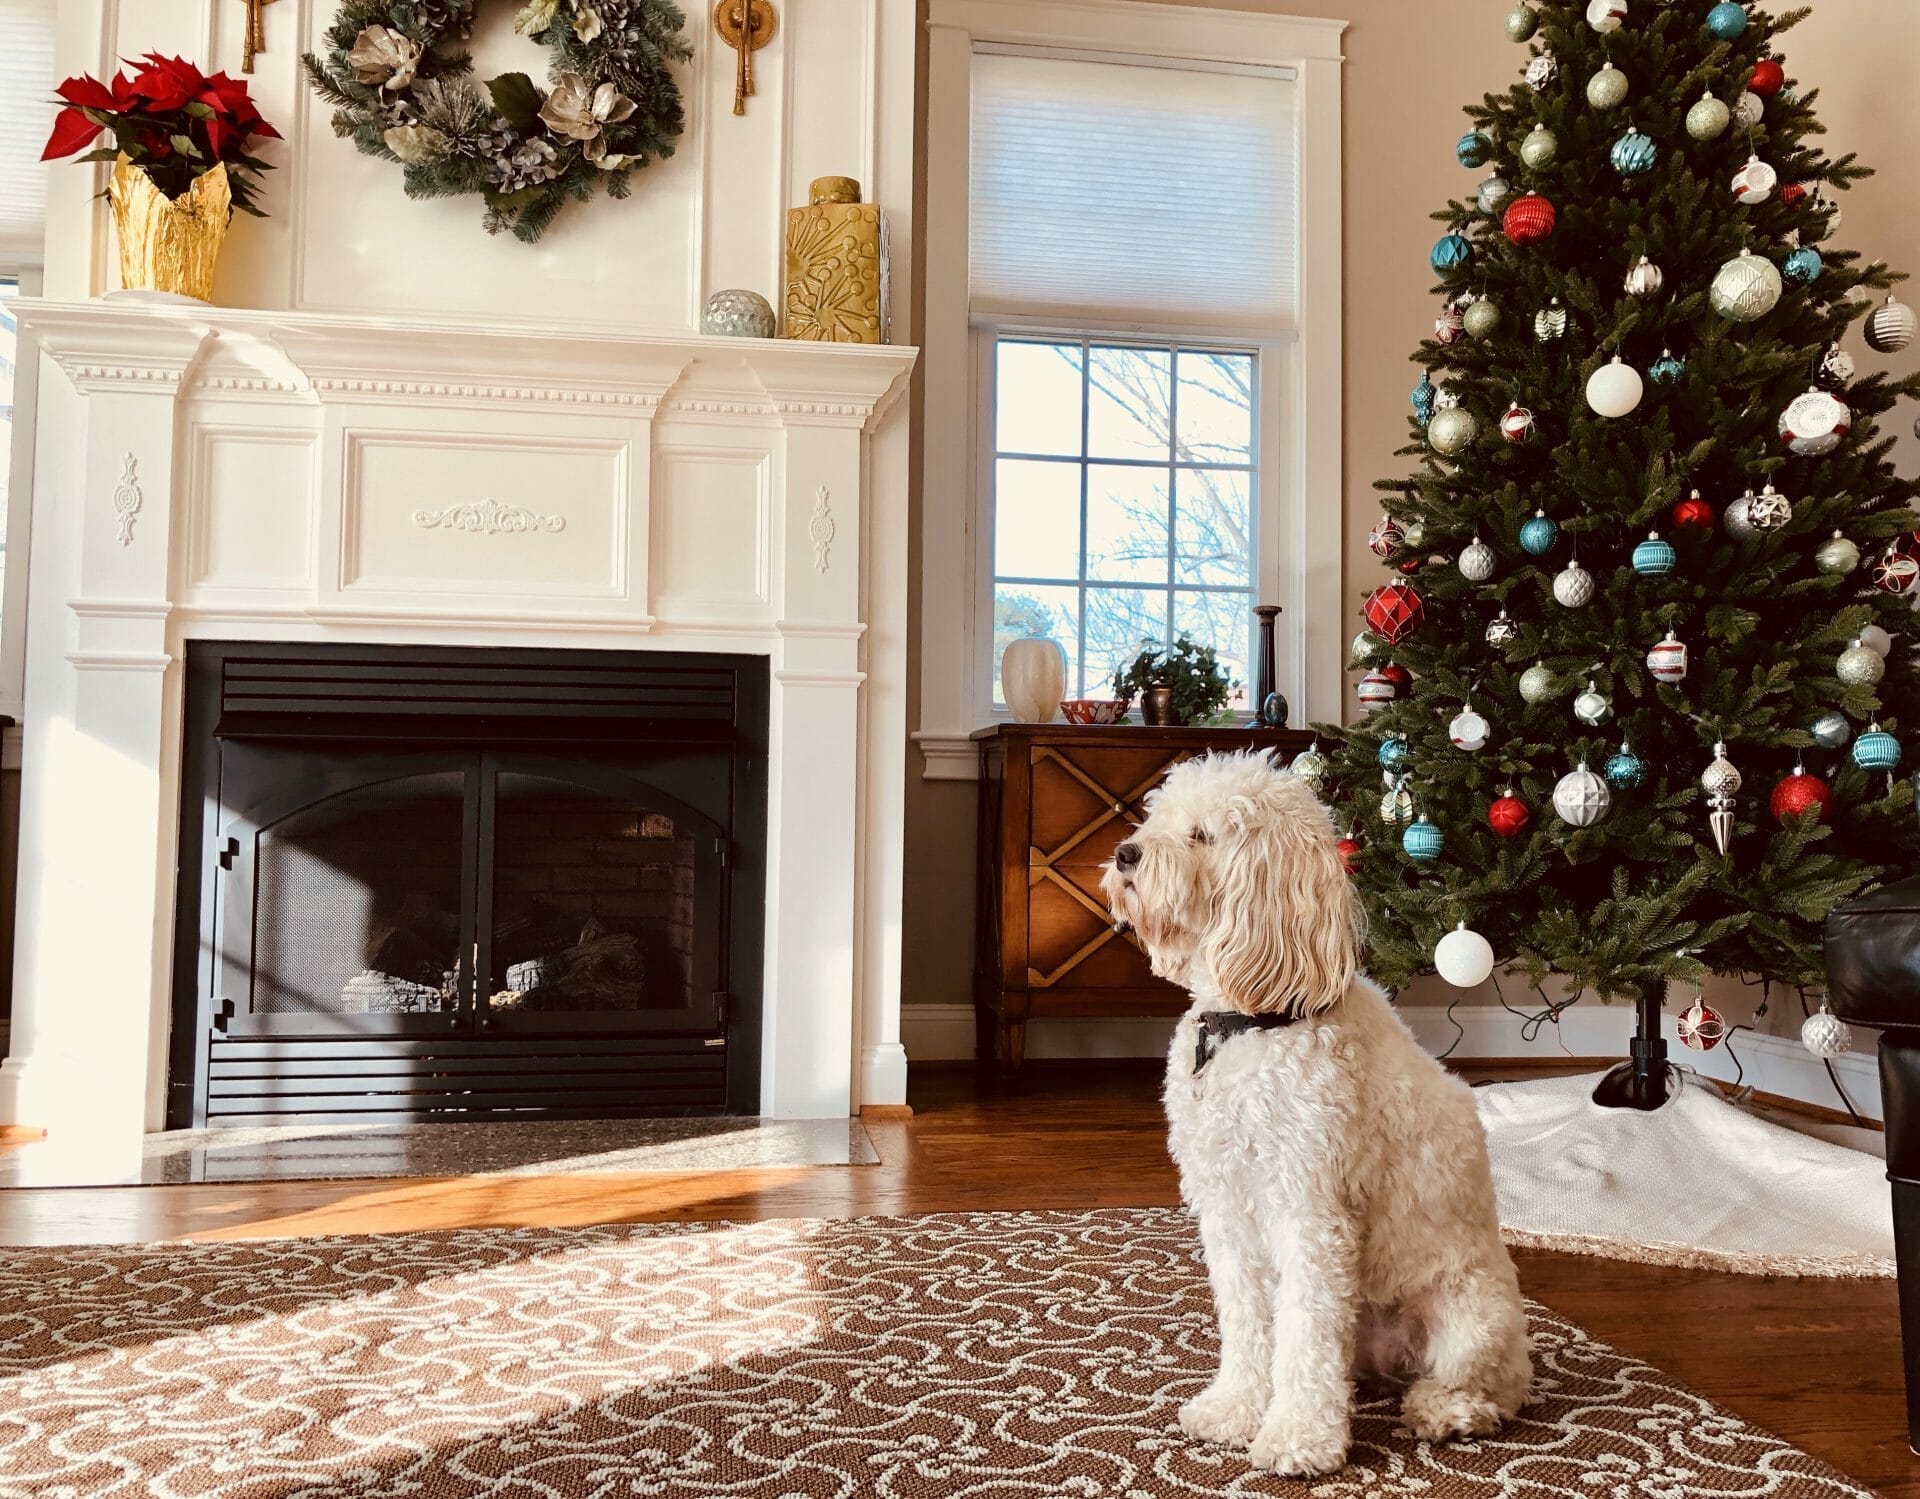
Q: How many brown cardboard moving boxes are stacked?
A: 0